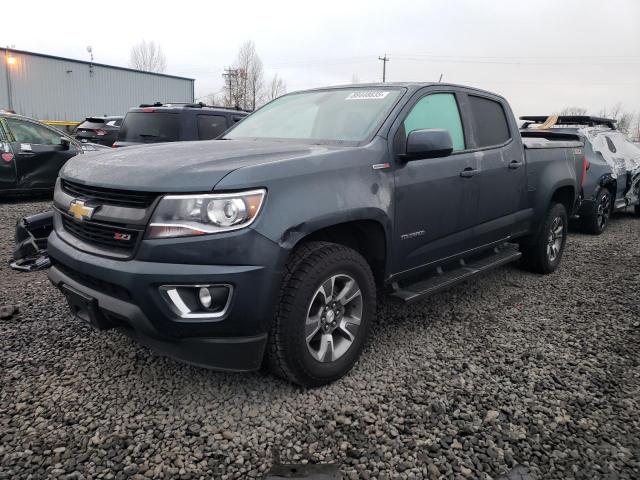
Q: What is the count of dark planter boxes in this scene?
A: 0